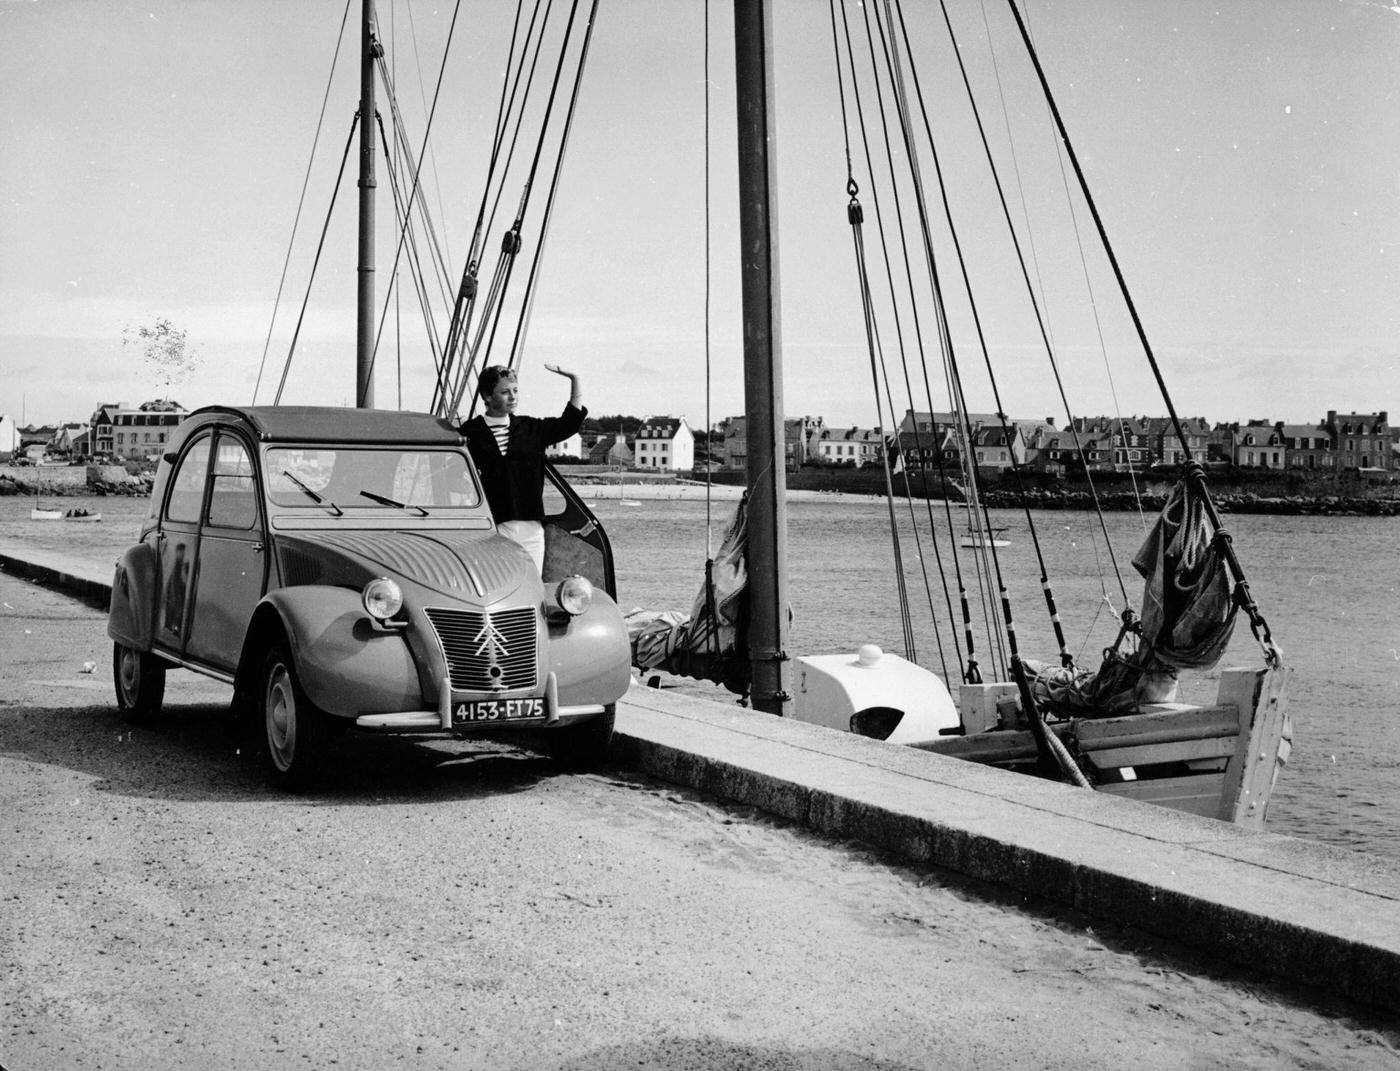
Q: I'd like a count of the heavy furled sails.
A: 2